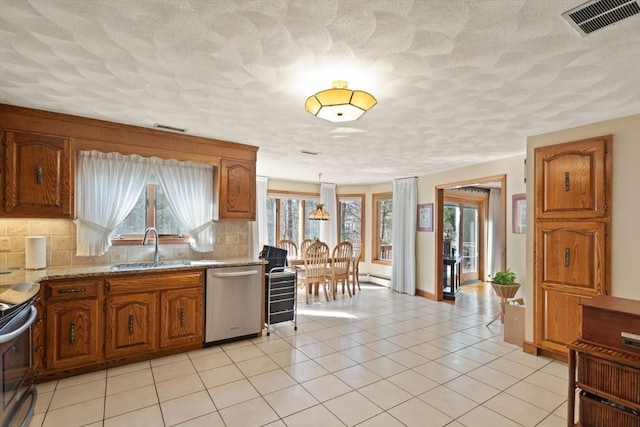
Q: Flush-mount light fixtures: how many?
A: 1